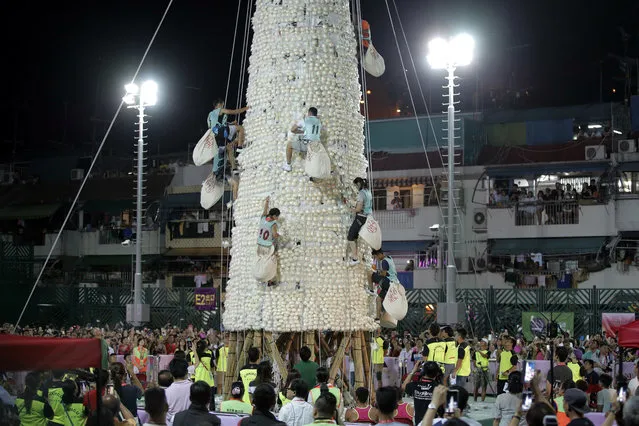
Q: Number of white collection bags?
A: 8